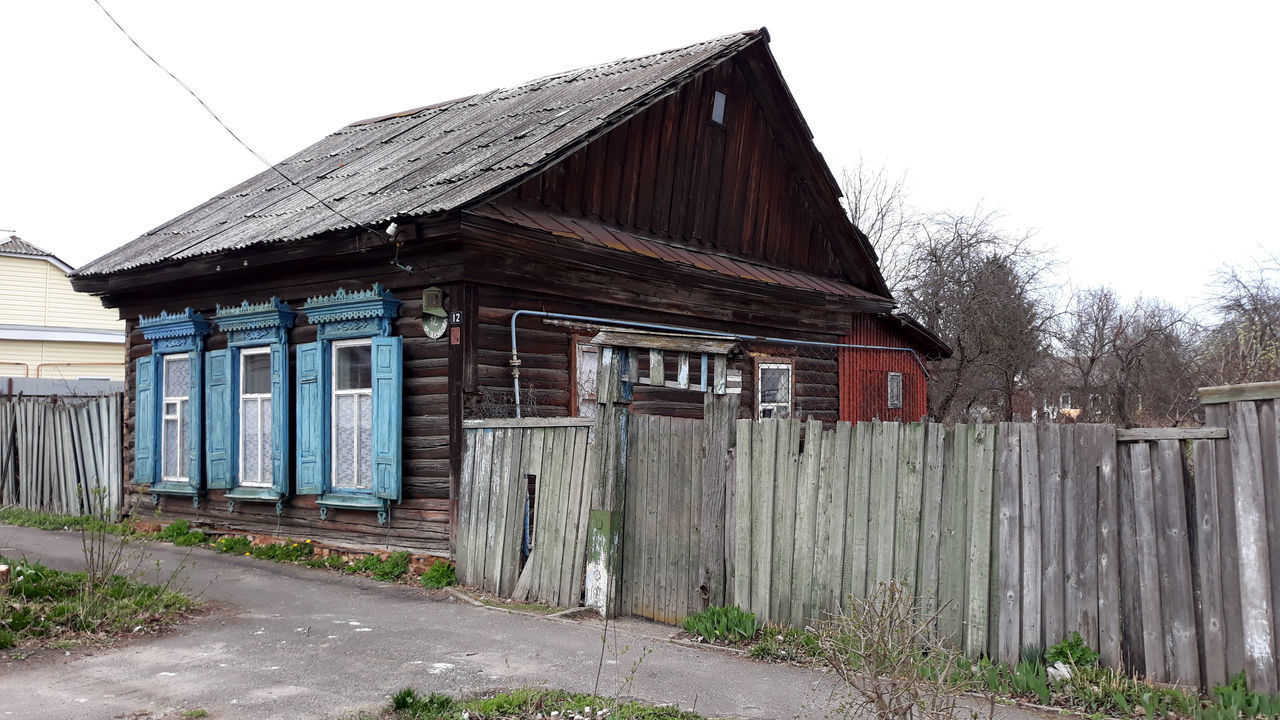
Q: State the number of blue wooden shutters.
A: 6